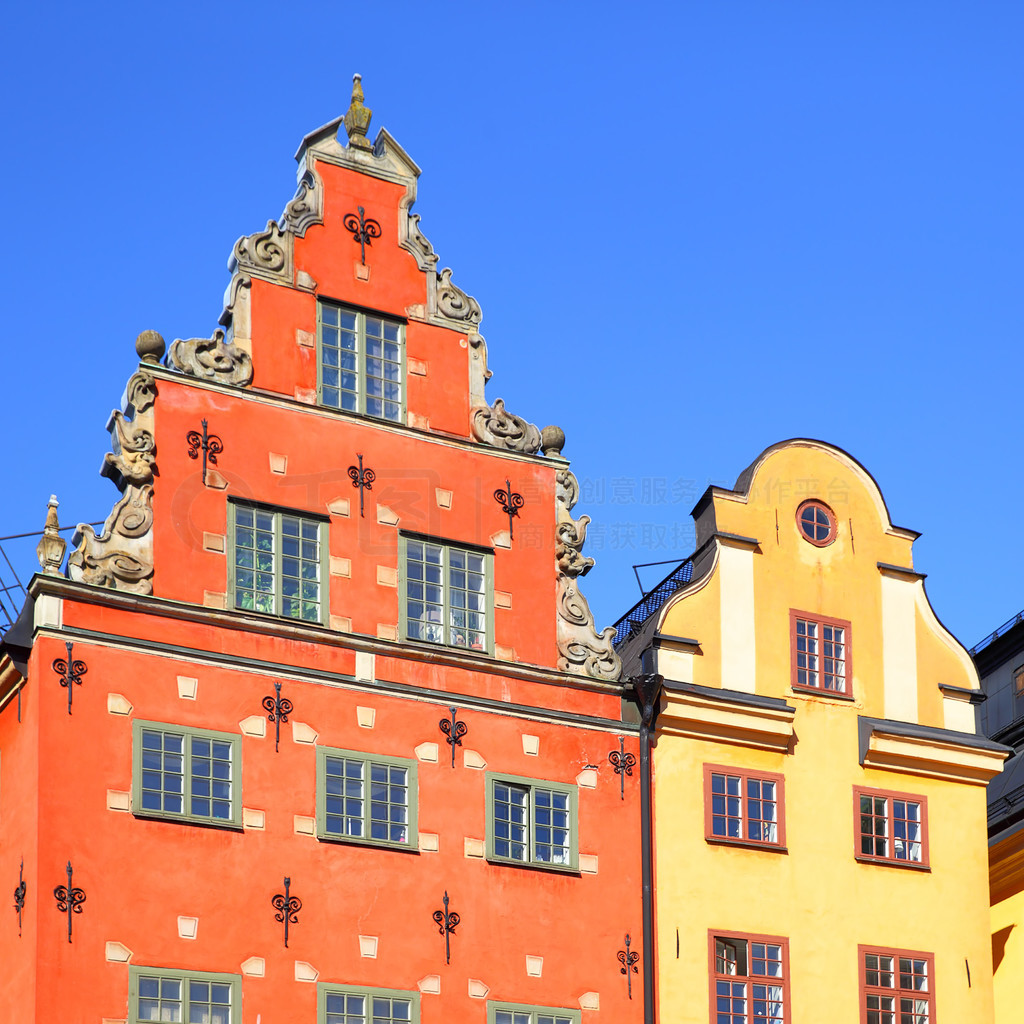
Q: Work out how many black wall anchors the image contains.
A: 13